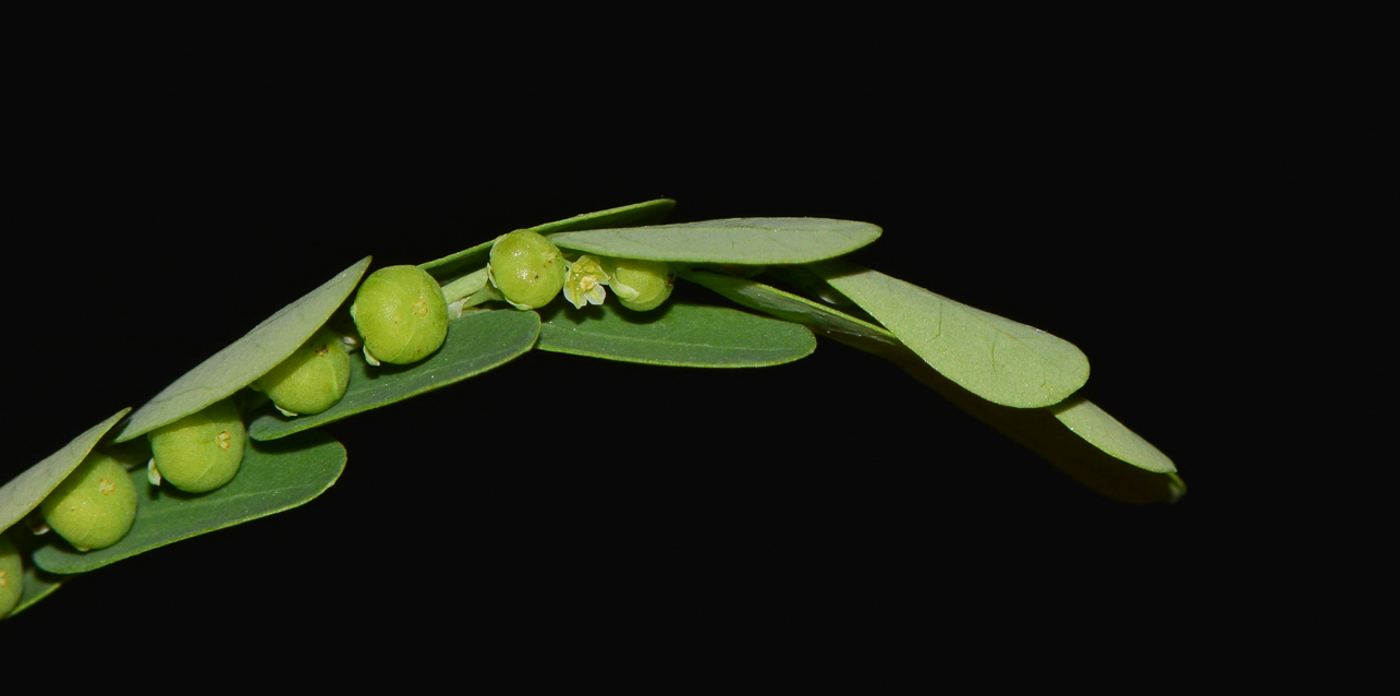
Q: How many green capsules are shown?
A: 7